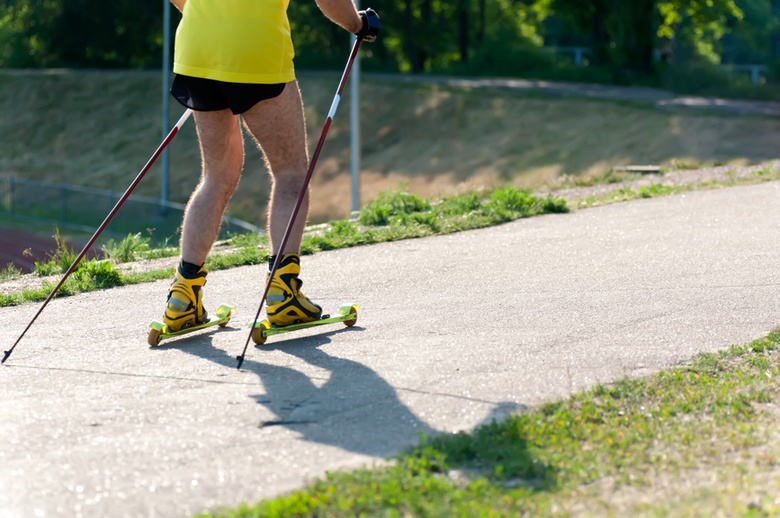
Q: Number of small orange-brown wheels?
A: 4